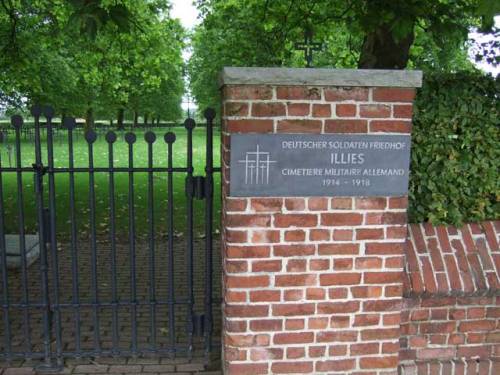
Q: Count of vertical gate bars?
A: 12